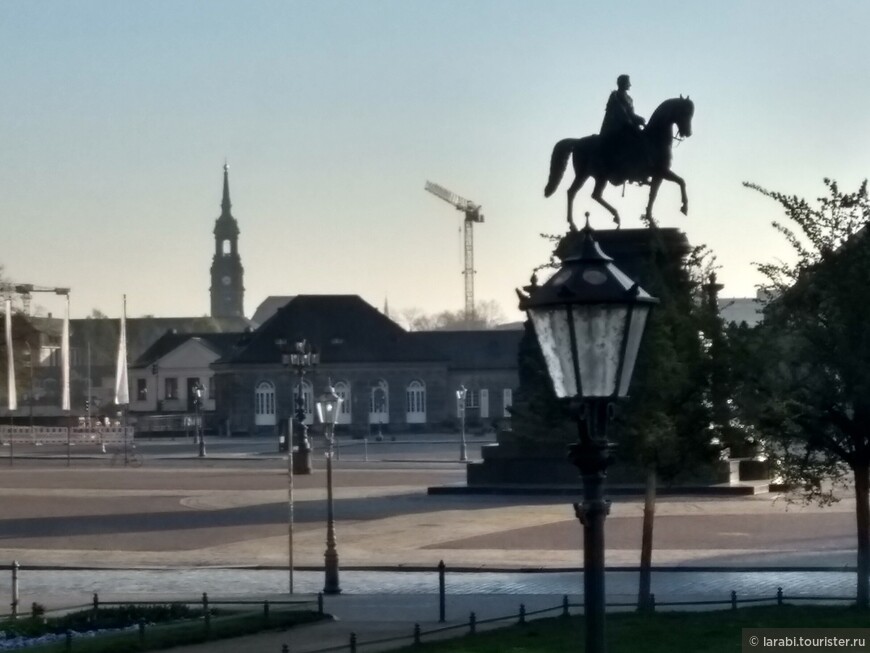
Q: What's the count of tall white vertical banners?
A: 3